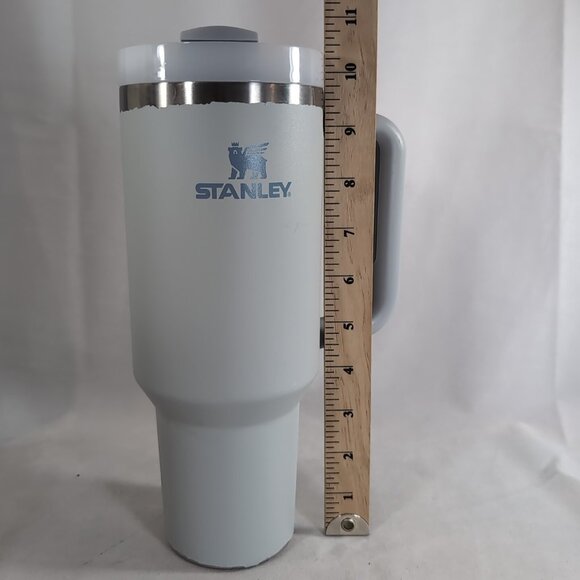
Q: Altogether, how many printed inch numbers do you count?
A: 11